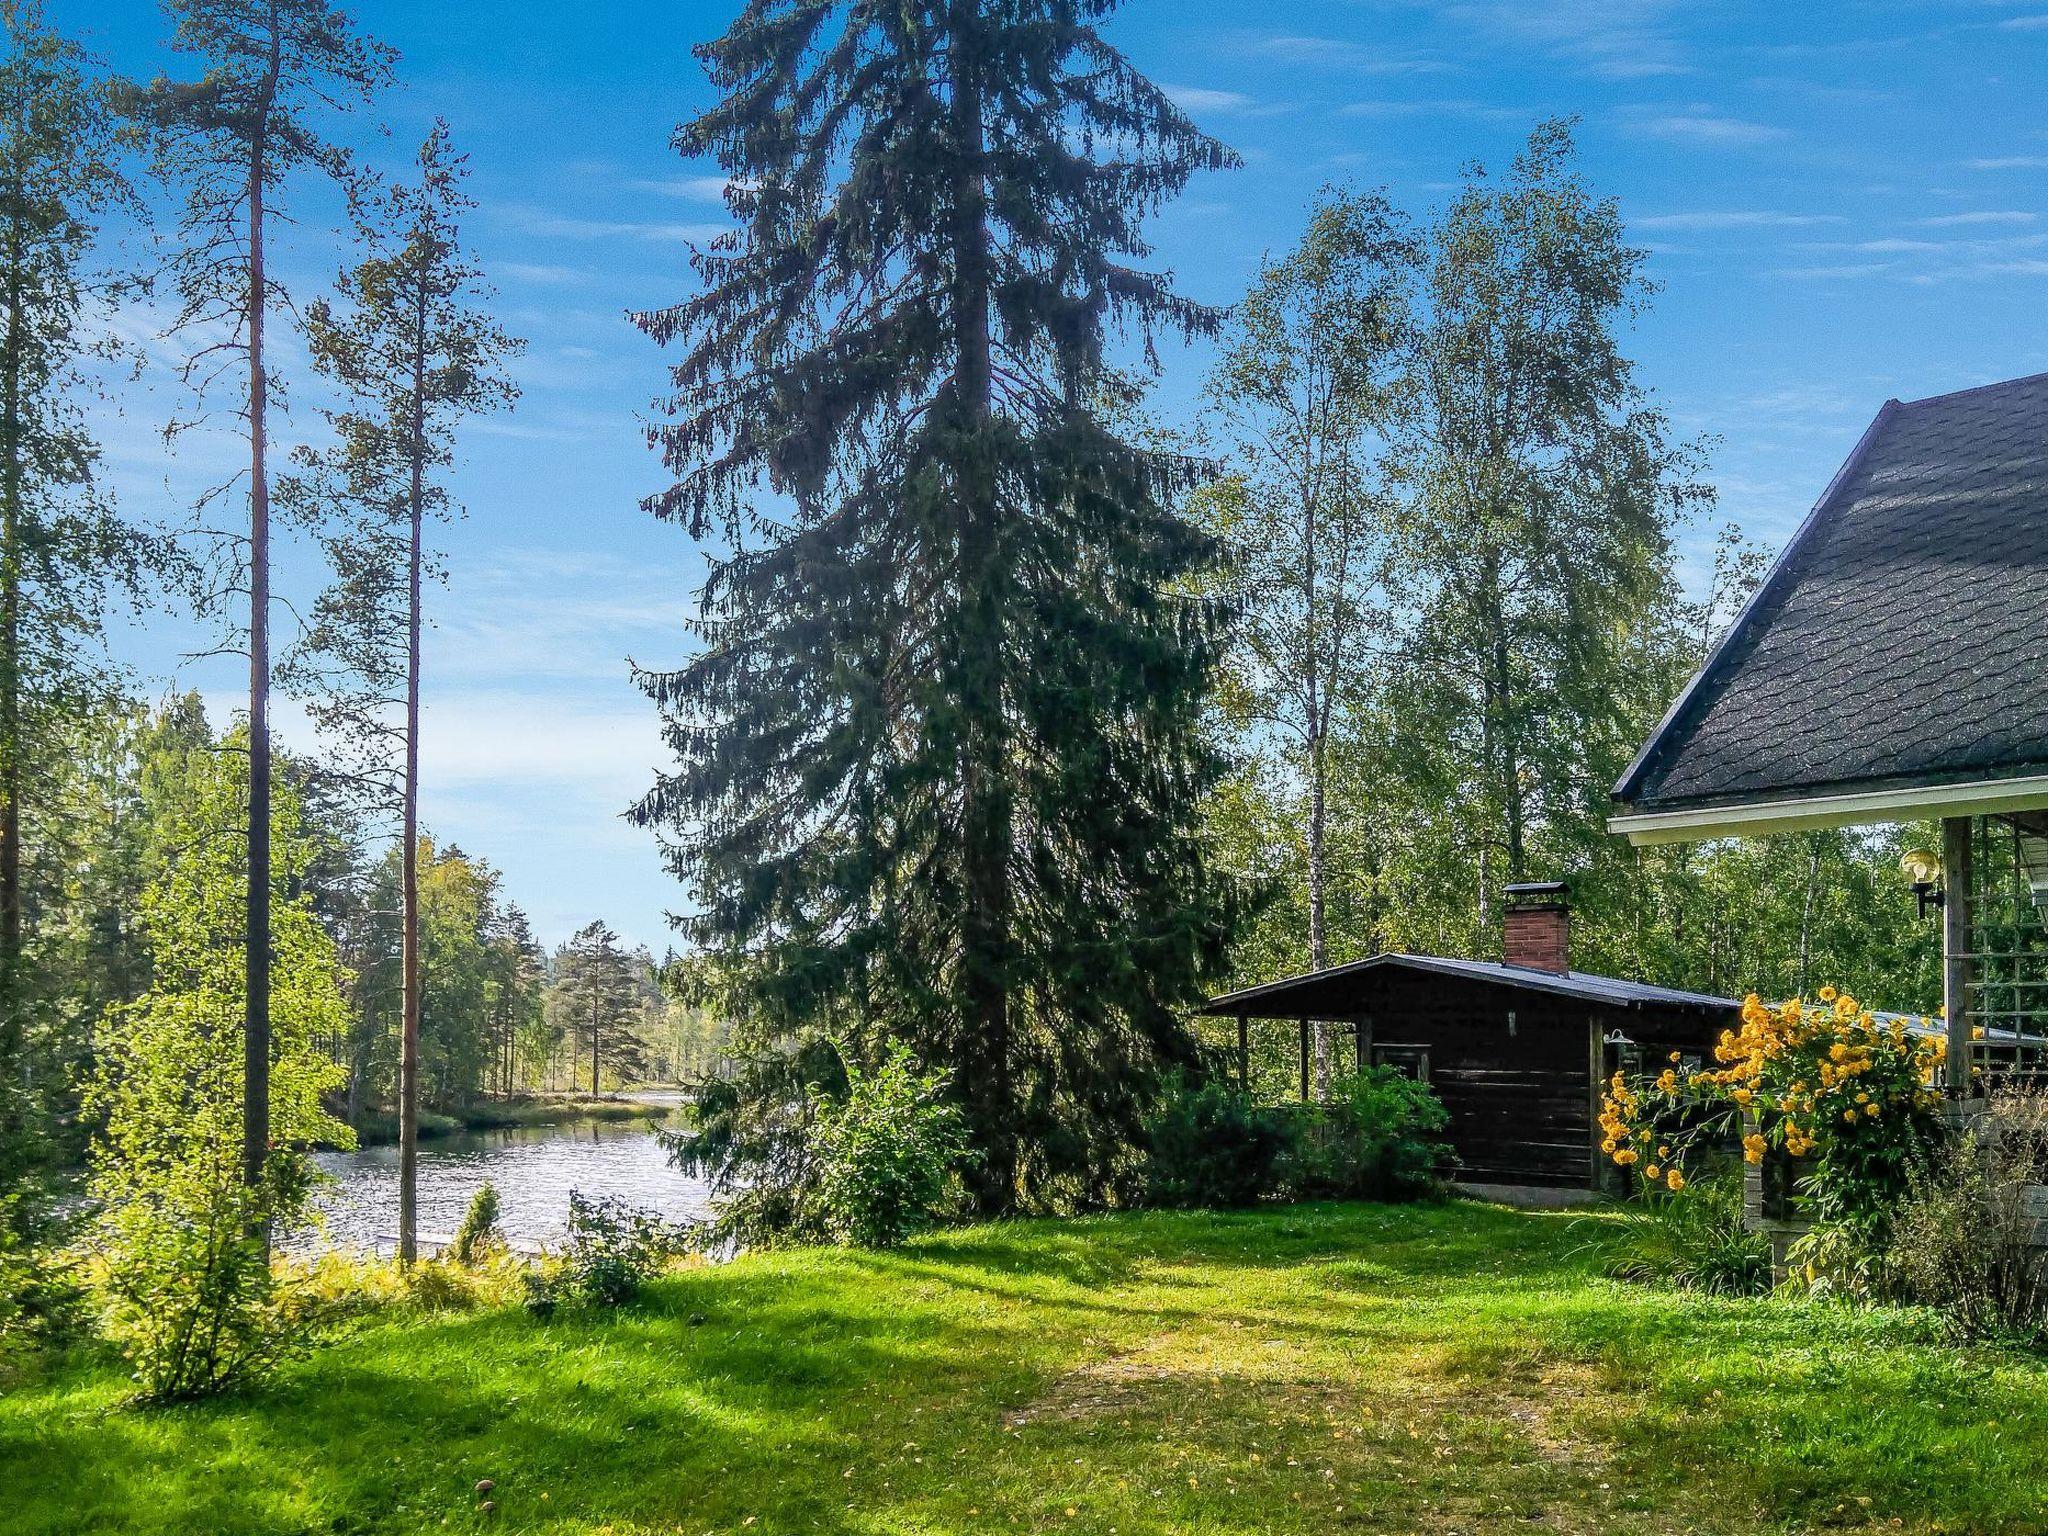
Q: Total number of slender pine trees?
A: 2